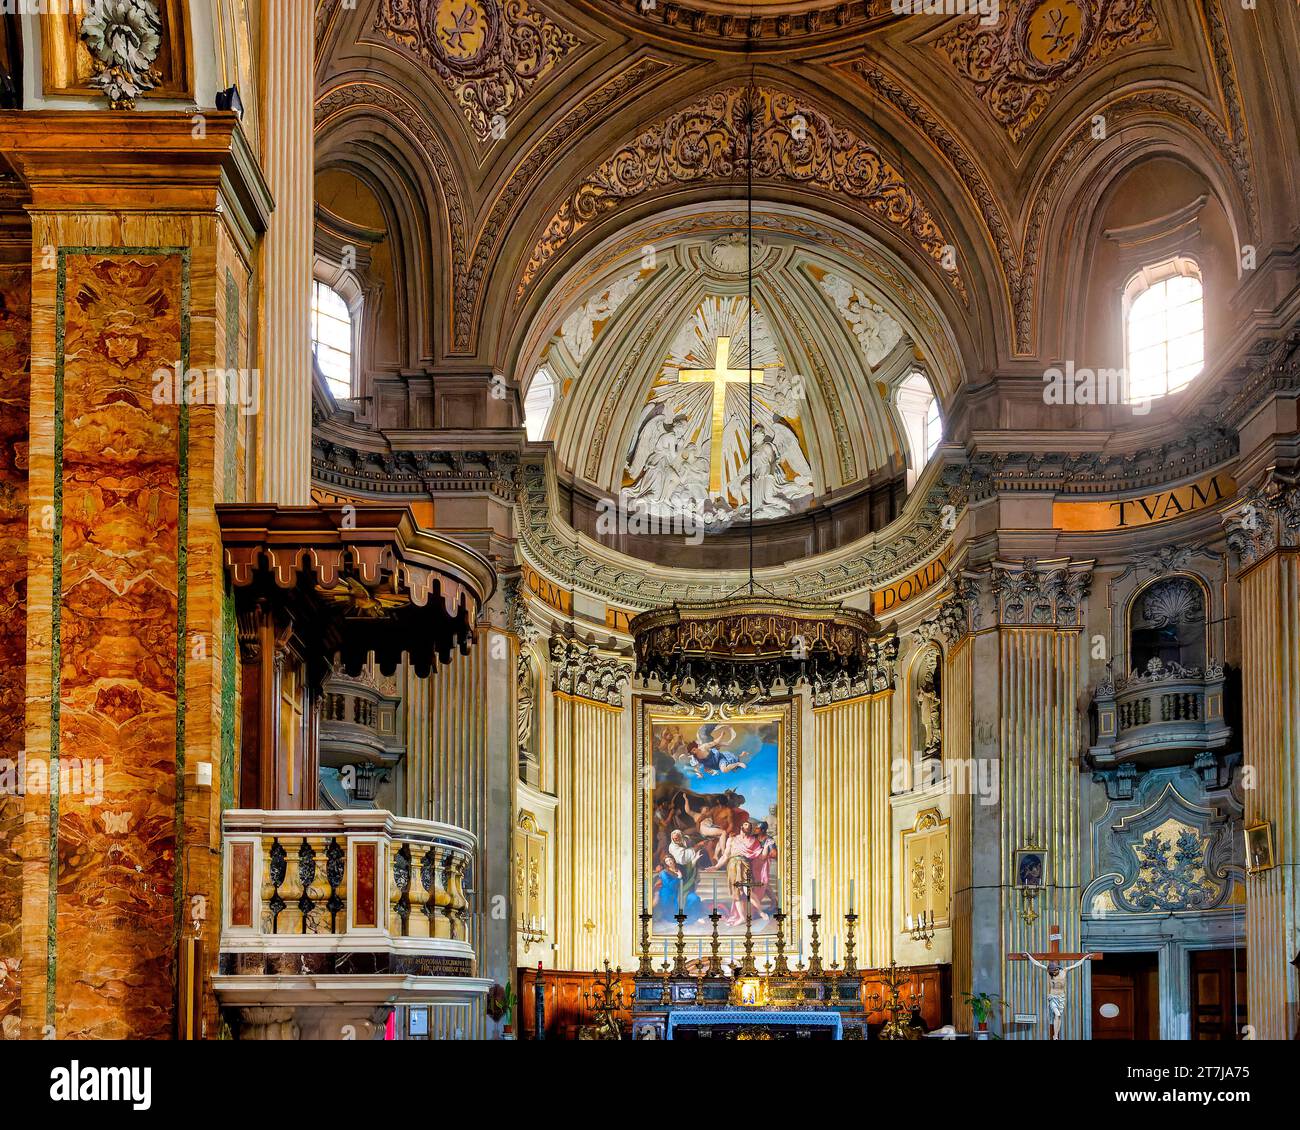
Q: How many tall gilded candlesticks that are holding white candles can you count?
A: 6